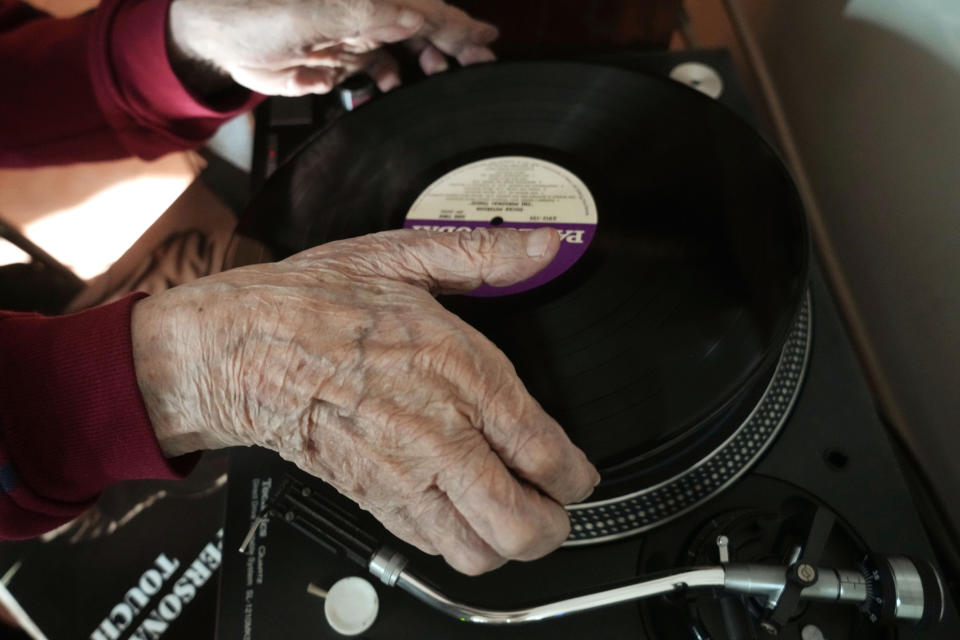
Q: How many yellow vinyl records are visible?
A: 0